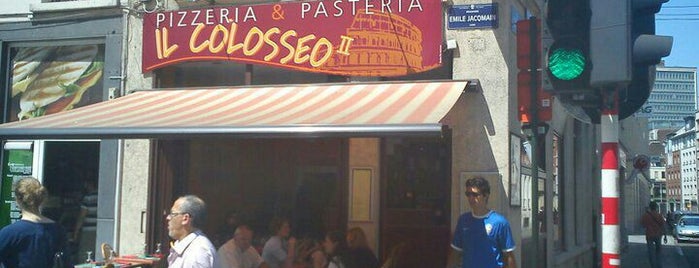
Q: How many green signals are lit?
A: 1